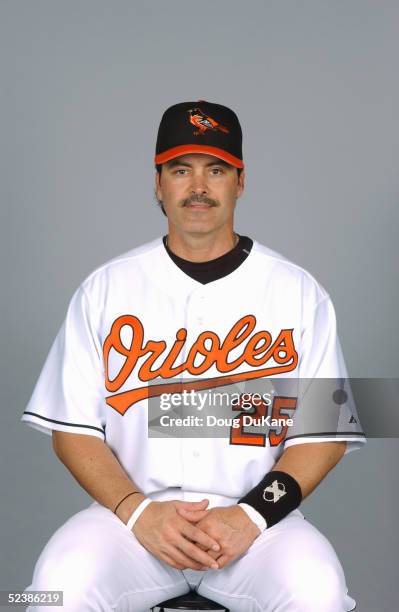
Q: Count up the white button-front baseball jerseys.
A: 1